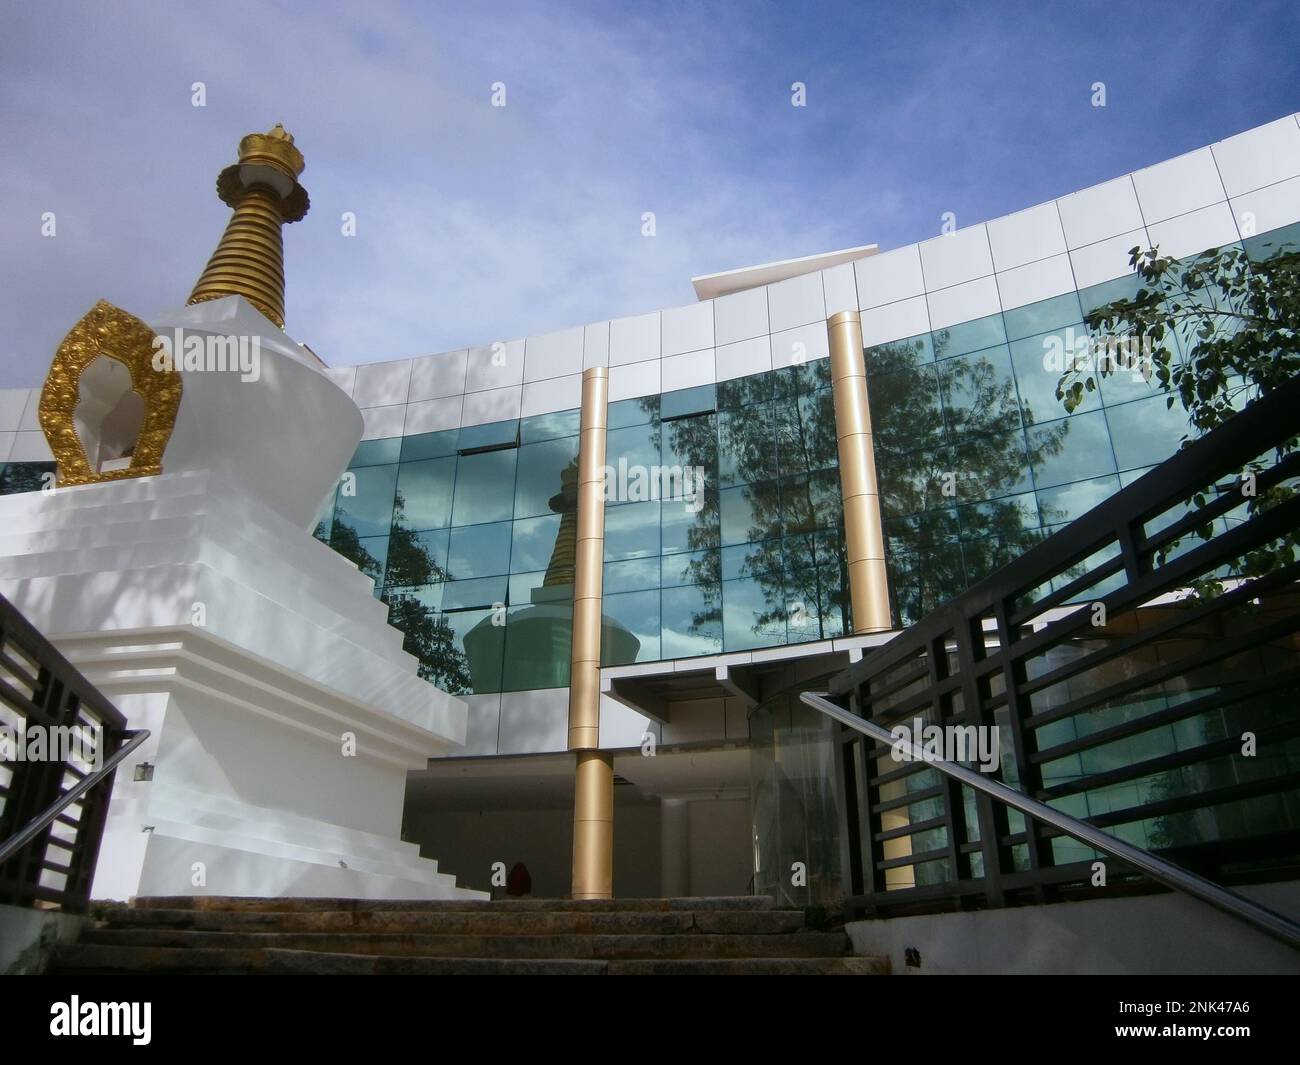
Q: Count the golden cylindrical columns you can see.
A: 2